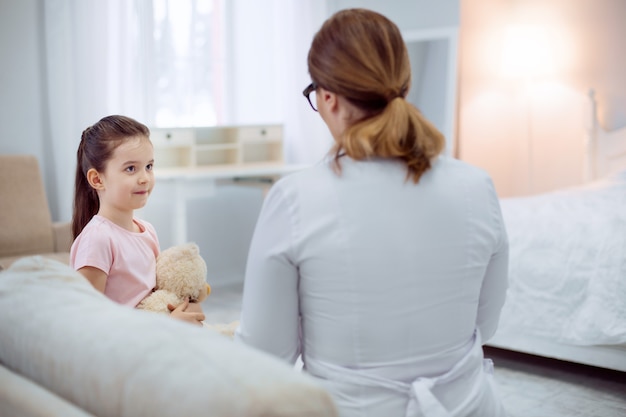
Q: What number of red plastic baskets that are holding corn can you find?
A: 0